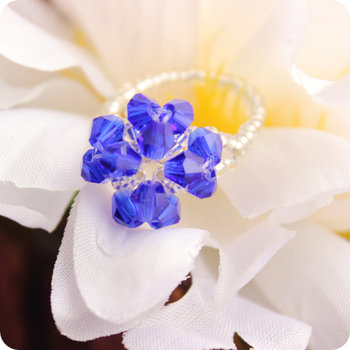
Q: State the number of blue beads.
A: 12